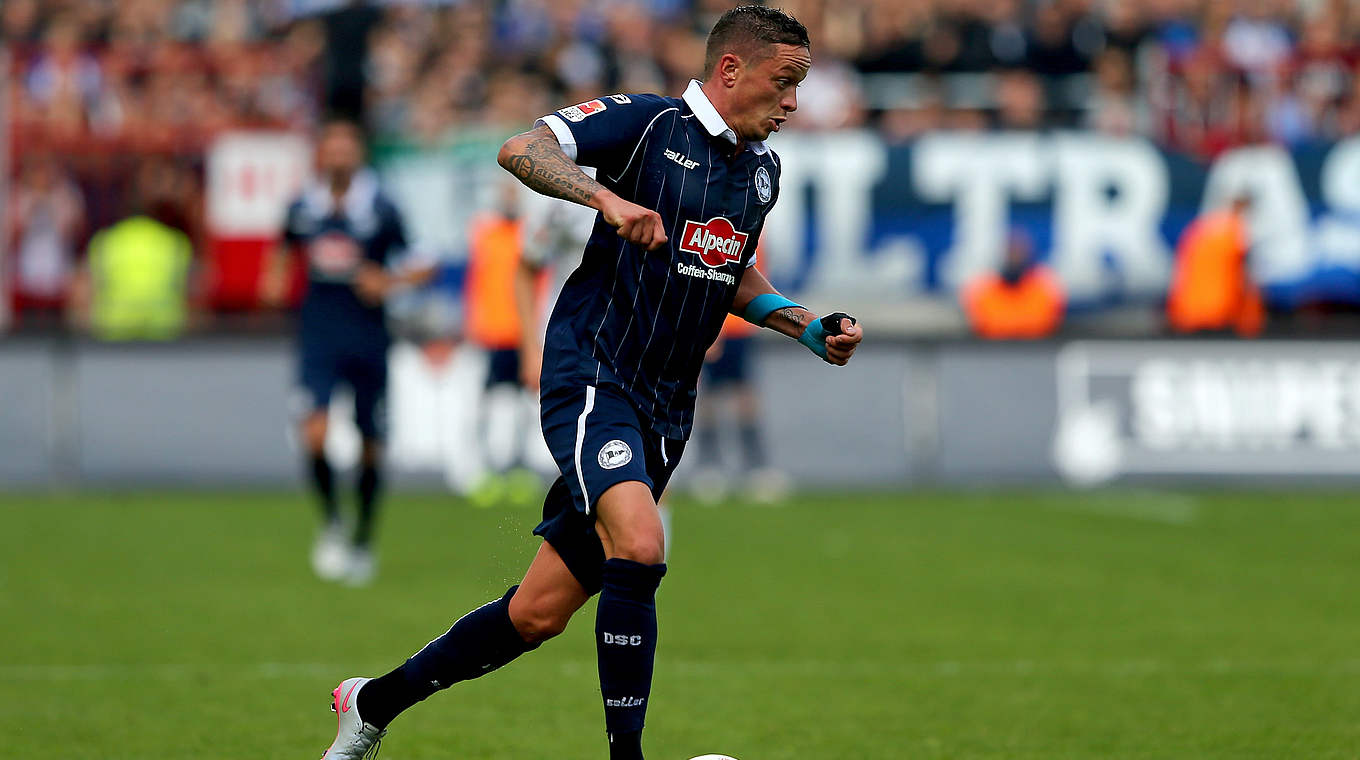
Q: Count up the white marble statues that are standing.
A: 0